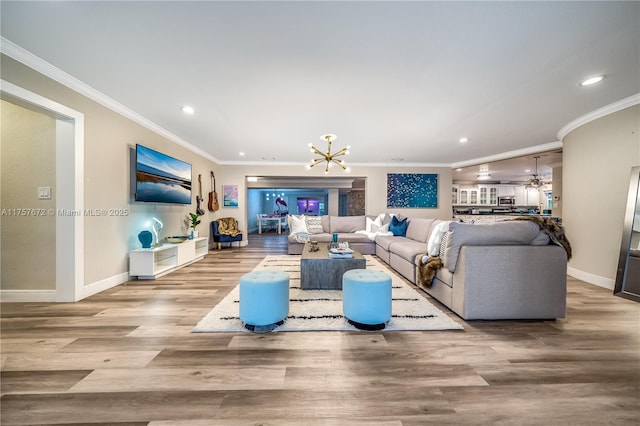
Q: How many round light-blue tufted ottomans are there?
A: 2